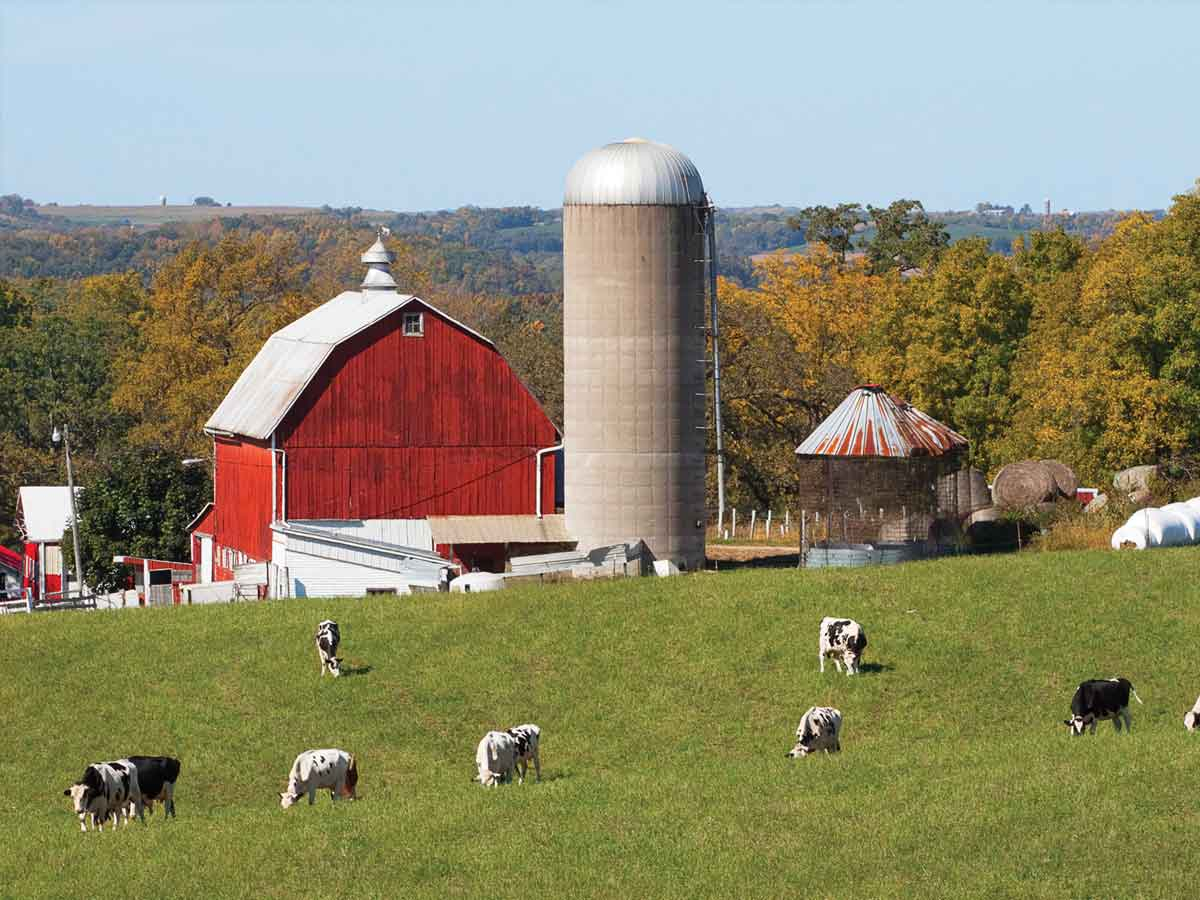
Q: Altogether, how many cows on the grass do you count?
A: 10